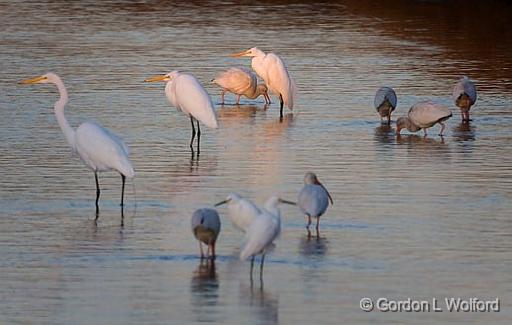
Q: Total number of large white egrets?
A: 3